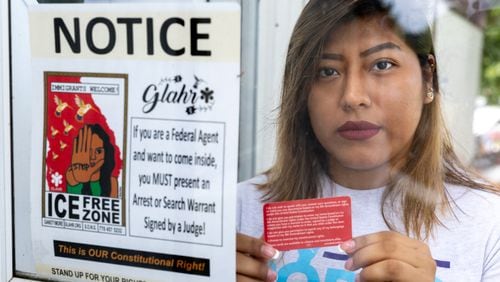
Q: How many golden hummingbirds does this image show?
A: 6